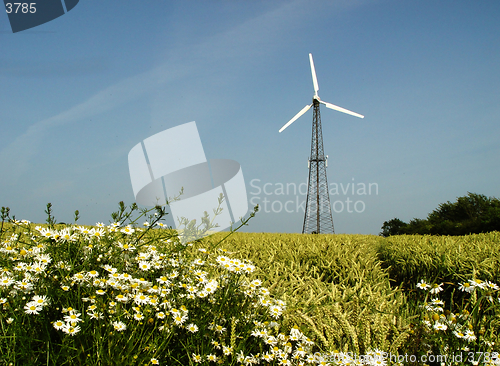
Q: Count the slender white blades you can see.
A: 3